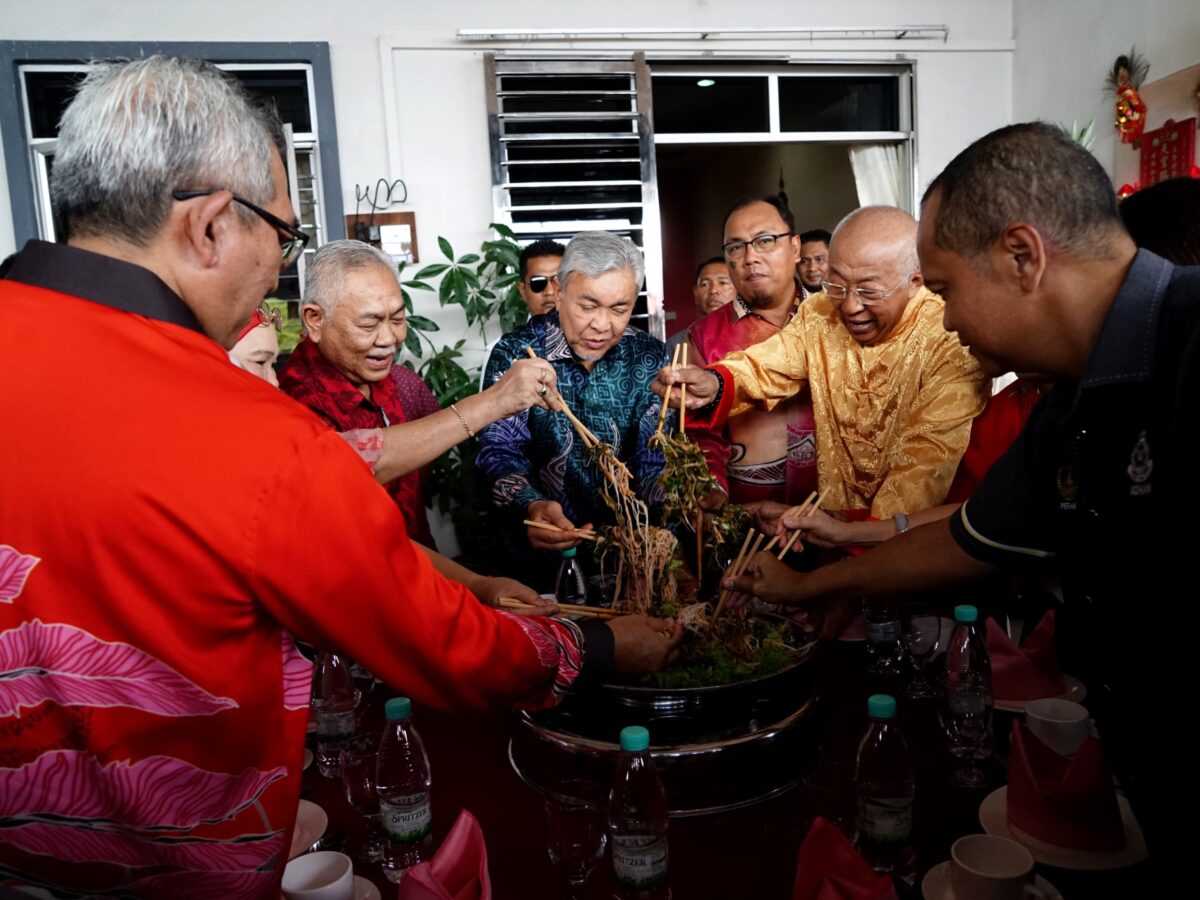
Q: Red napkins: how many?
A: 4